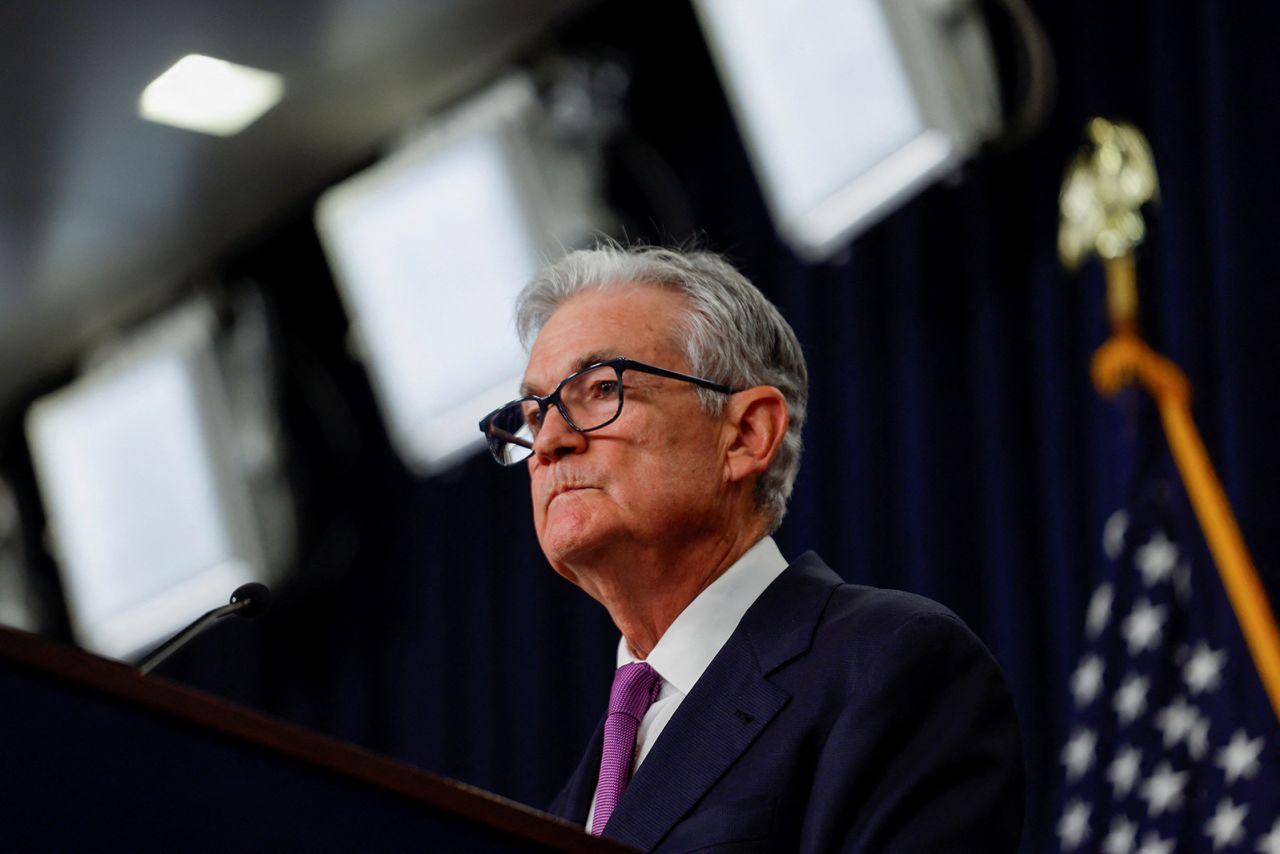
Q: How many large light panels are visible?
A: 3